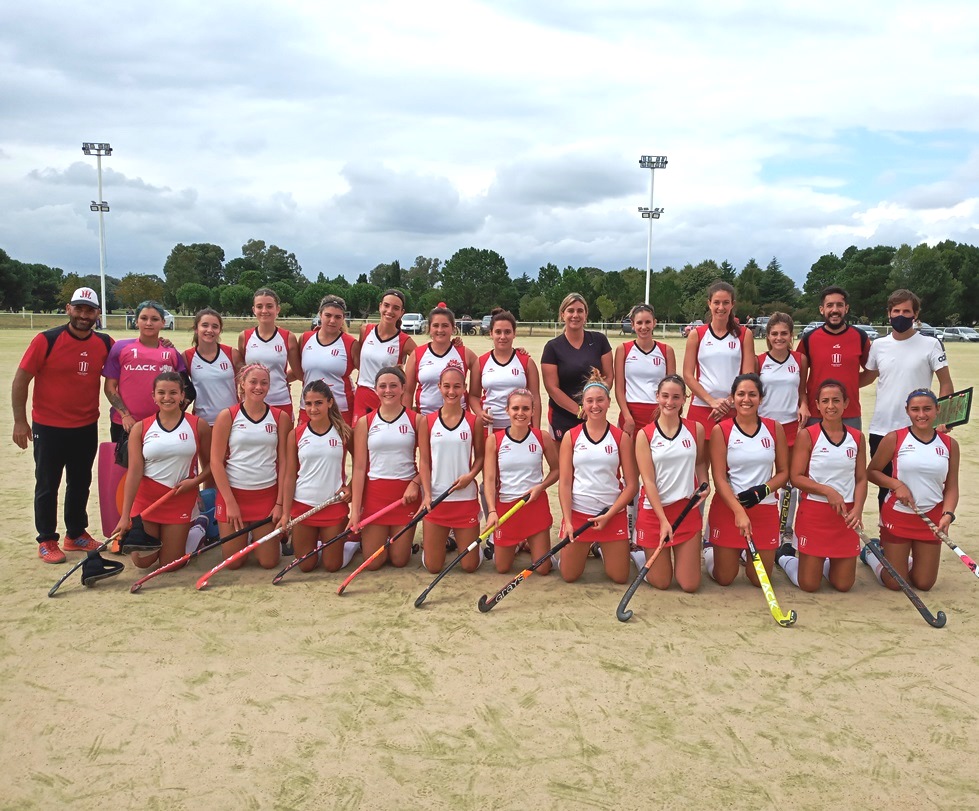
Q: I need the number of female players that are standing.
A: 10